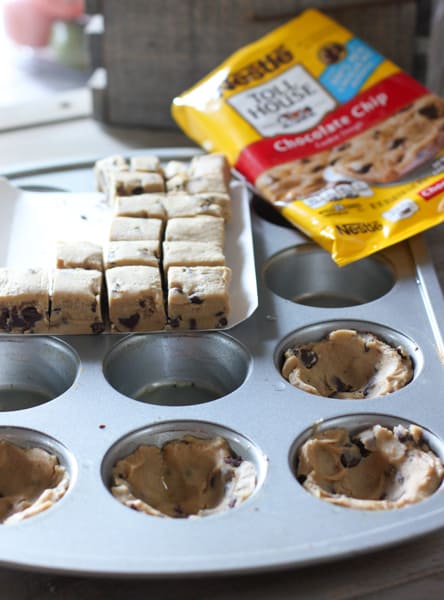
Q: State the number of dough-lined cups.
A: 4